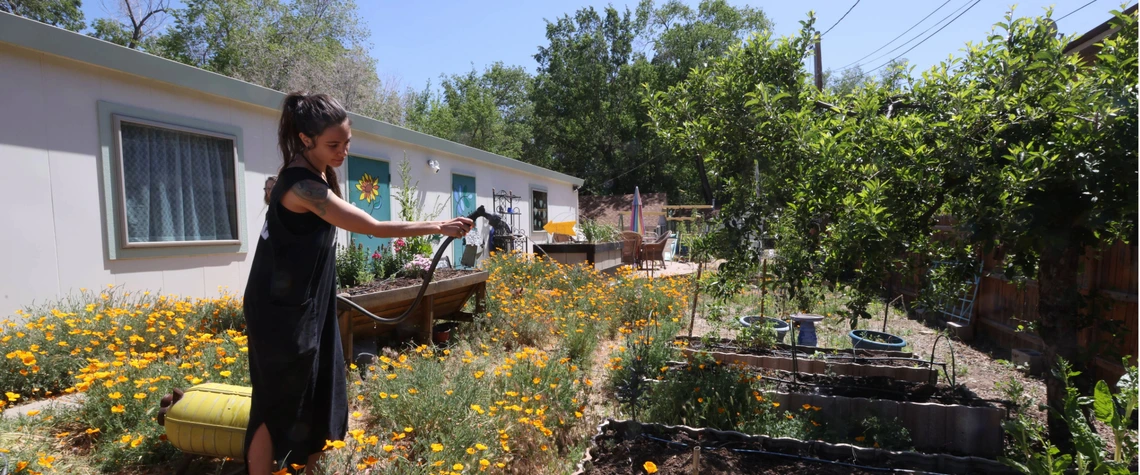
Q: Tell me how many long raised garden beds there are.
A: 3